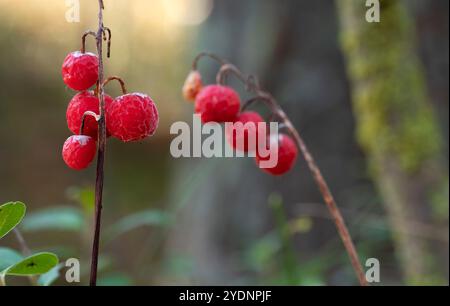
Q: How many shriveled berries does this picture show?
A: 1